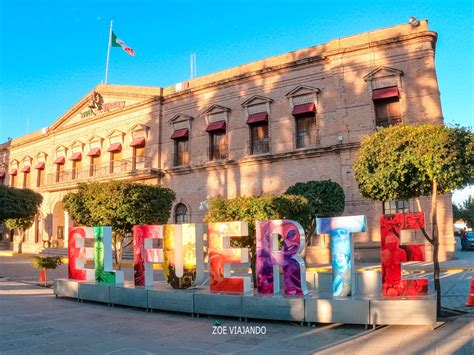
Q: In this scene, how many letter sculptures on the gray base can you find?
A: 8